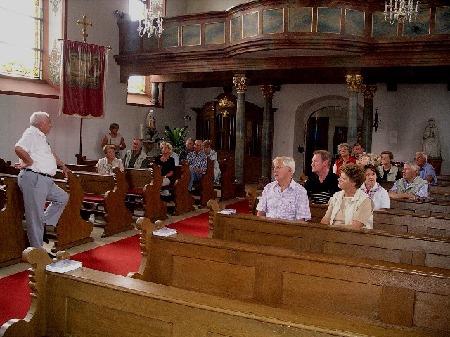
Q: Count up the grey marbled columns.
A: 4